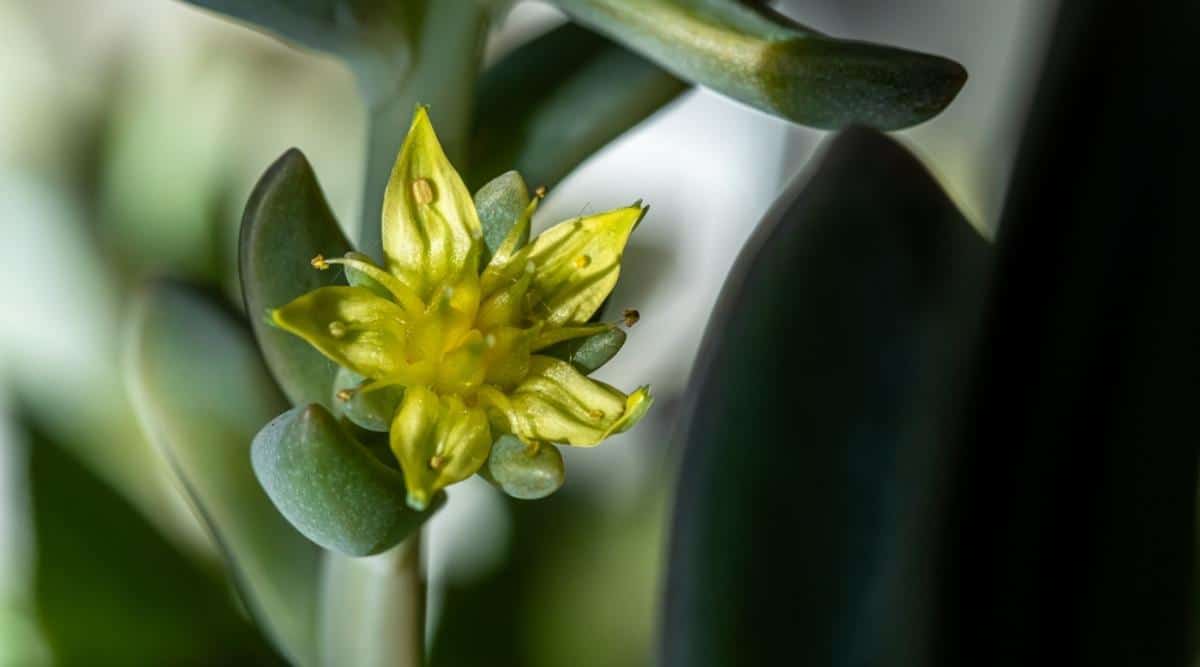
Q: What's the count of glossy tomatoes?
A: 0